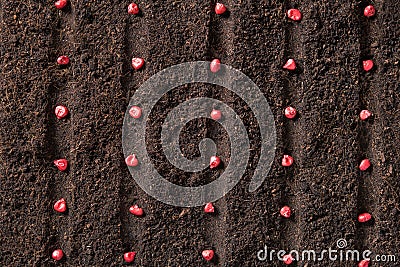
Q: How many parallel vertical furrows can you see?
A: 5